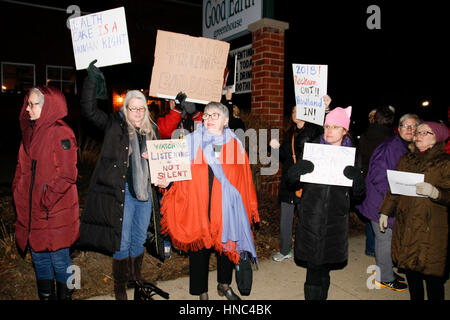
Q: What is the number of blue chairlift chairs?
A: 0